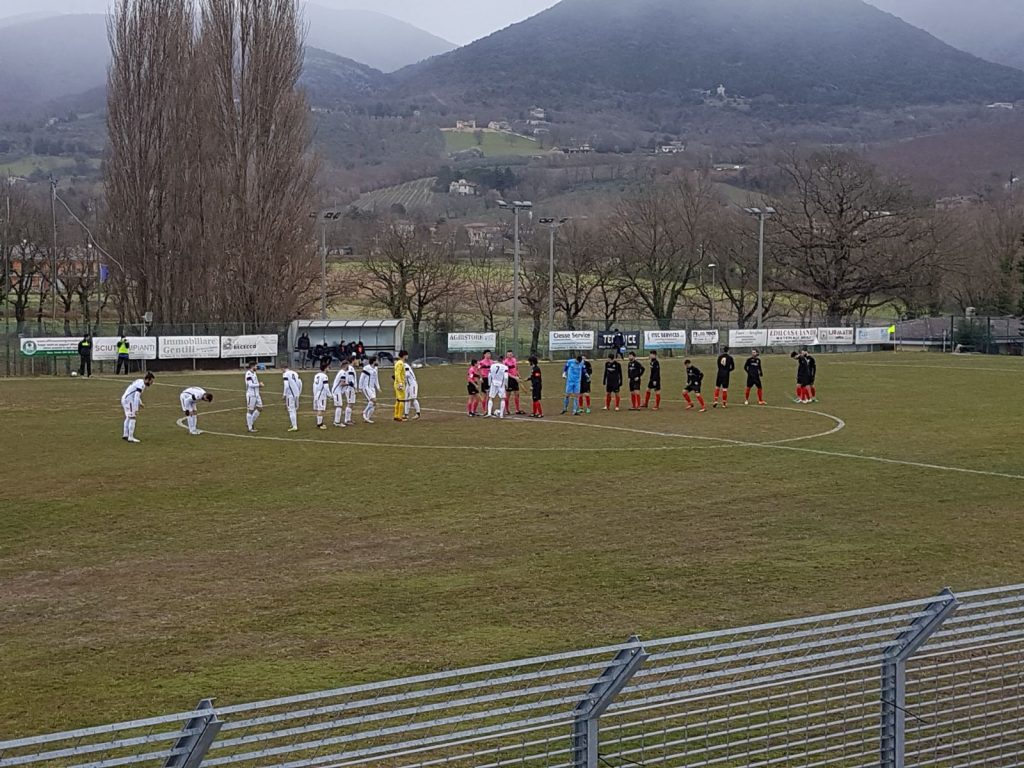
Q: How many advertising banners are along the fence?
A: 13